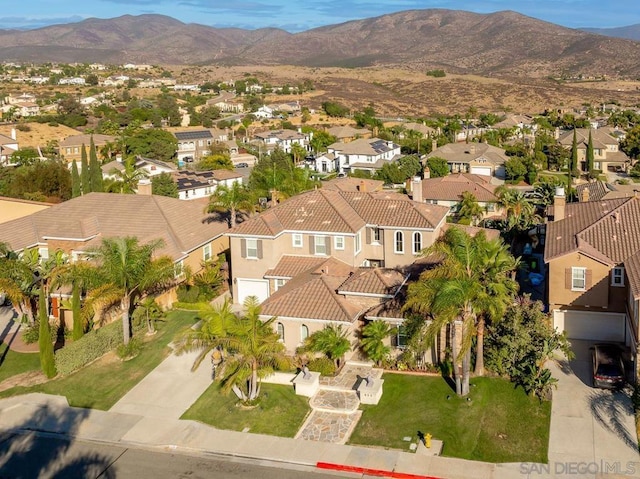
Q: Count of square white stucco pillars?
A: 2